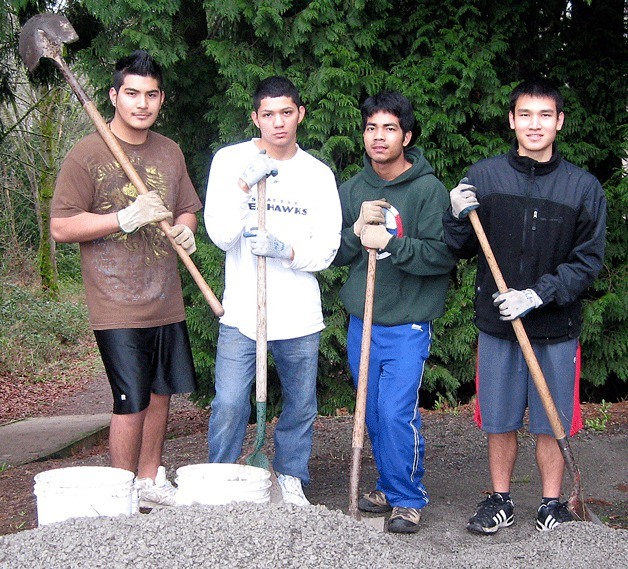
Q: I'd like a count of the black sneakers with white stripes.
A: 2